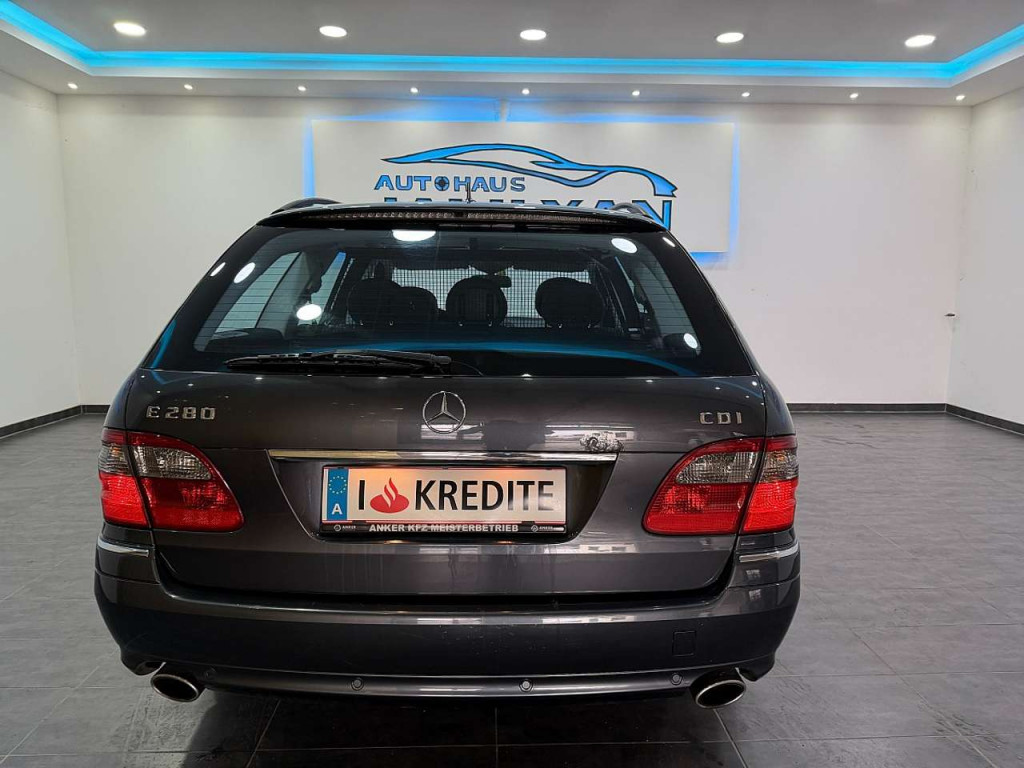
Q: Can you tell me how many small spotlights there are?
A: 9